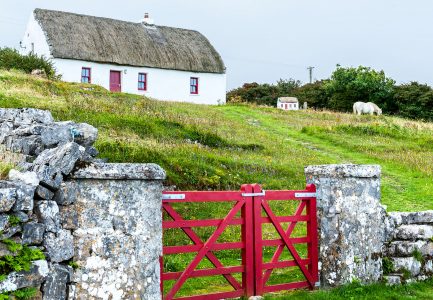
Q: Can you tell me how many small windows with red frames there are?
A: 3